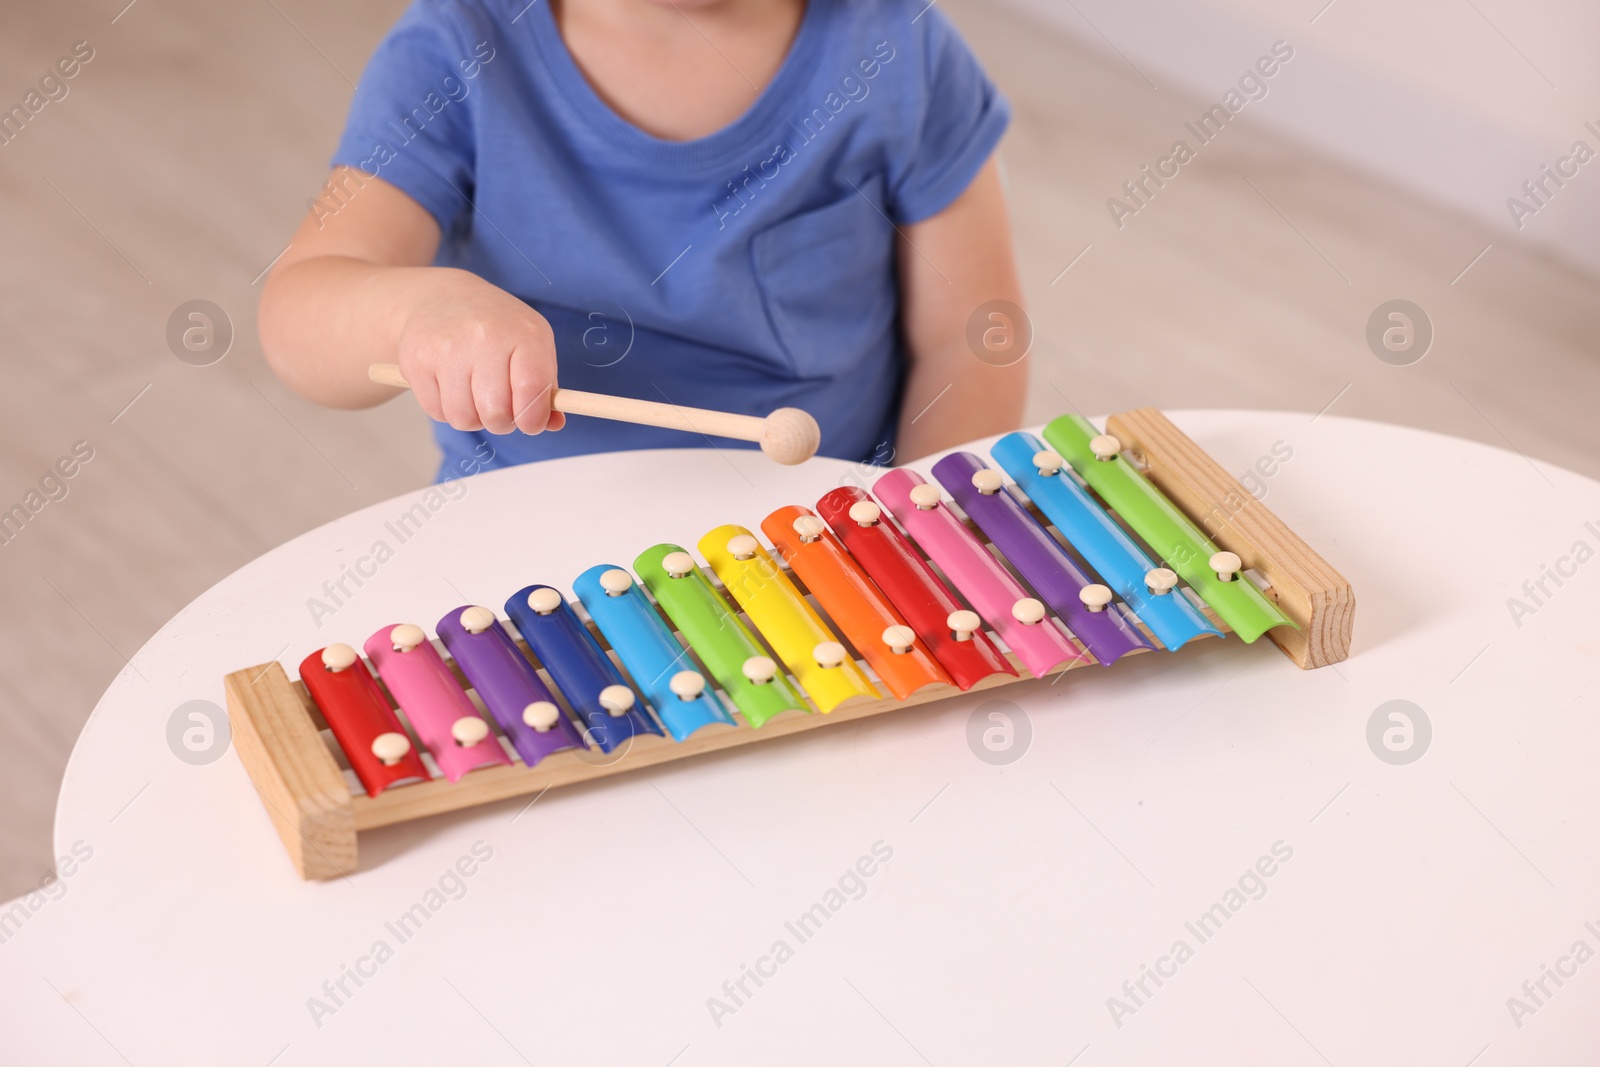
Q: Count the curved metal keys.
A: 13